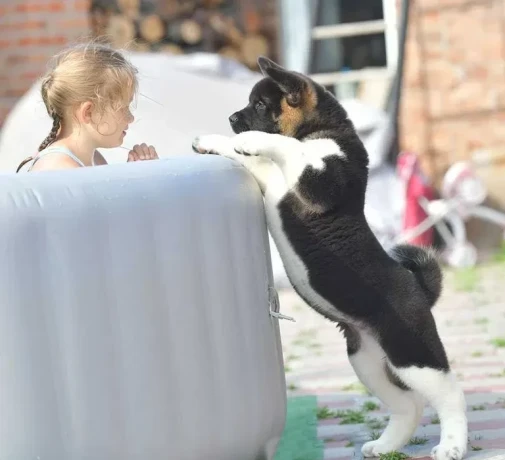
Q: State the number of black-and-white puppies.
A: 1